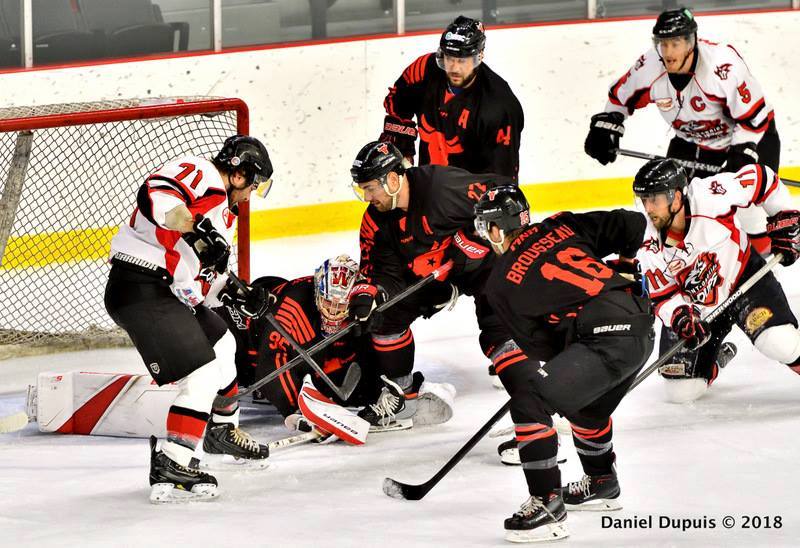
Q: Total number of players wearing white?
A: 3